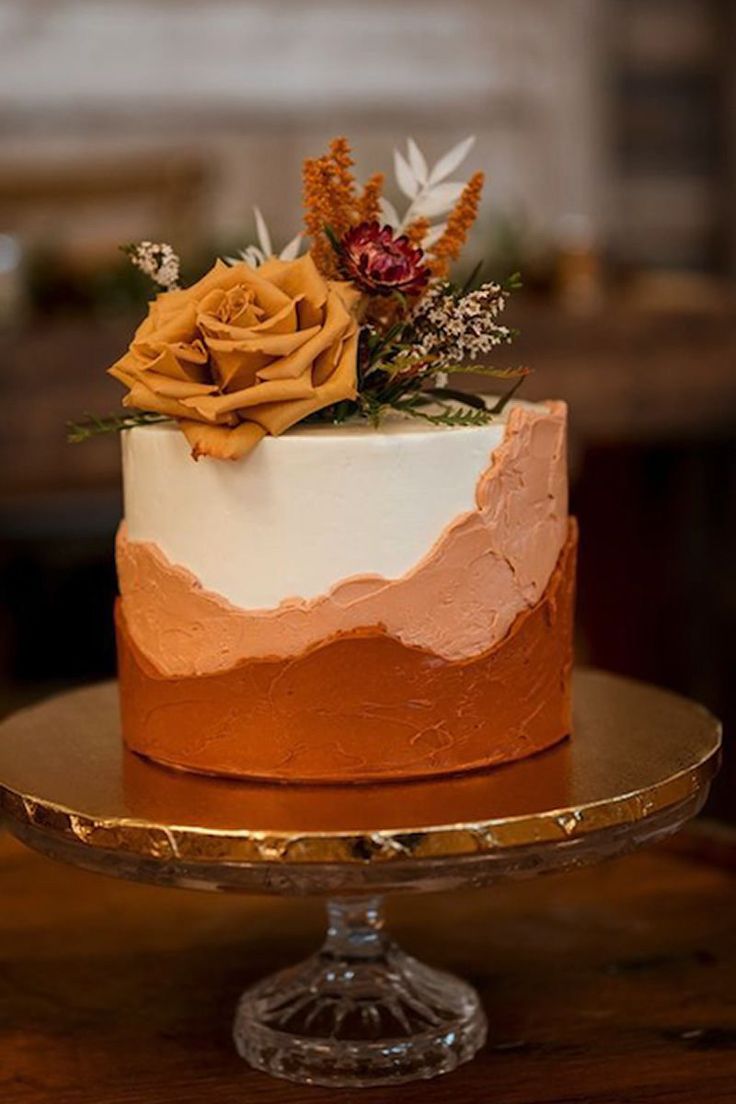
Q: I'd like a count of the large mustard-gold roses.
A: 1